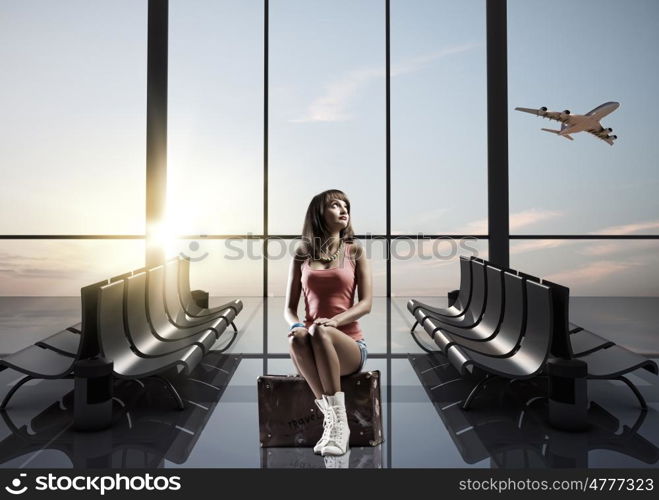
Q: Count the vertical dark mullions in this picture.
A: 4